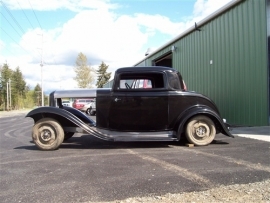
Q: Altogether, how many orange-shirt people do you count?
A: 0